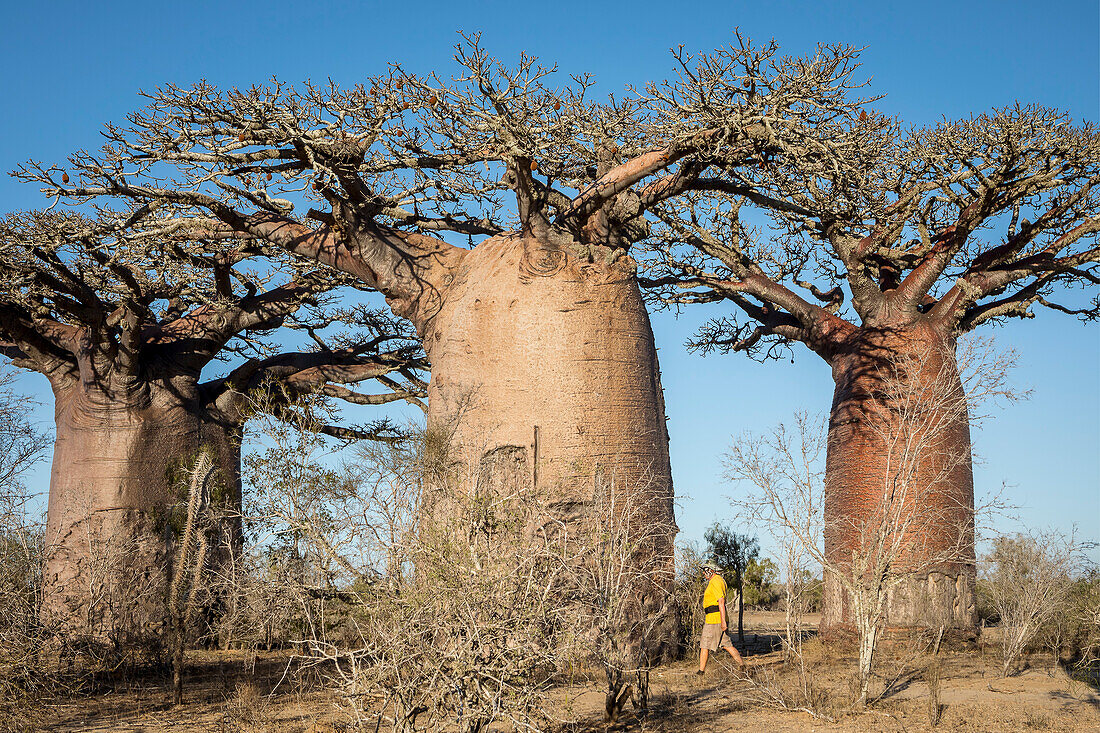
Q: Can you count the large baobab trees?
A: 3